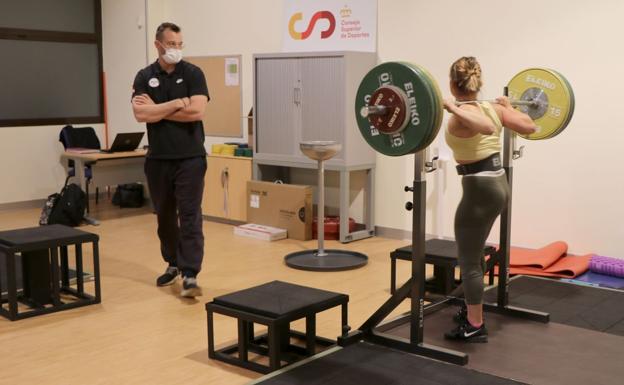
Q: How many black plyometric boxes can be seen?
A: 3